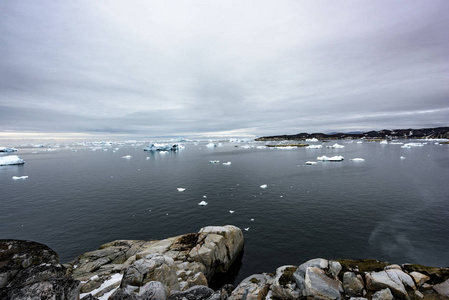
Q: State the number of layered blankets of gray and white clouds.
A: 1